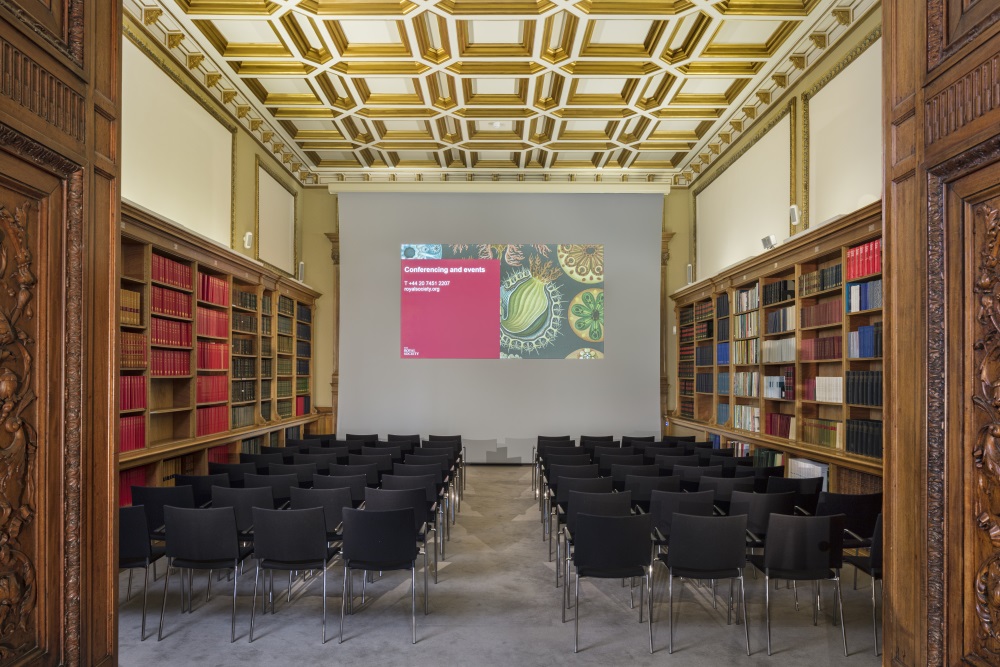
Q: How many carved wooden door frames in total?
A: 2